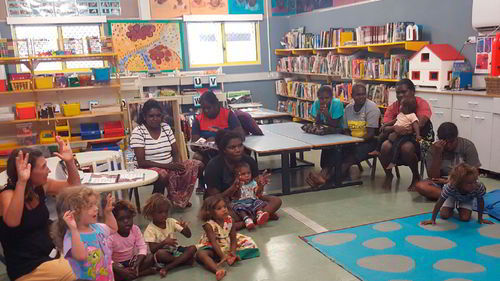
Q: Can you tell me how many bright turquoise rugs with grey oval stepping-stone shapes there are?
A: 1